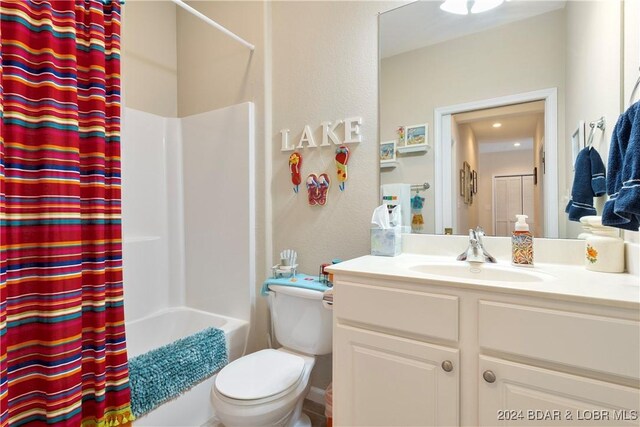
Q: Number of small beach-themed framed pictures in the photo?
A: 2